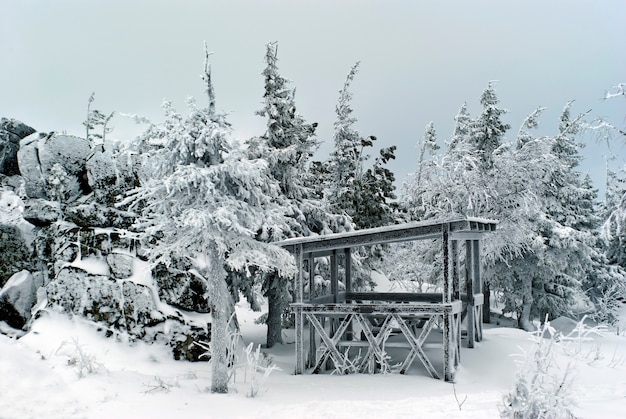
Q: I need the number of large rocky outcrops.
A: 1